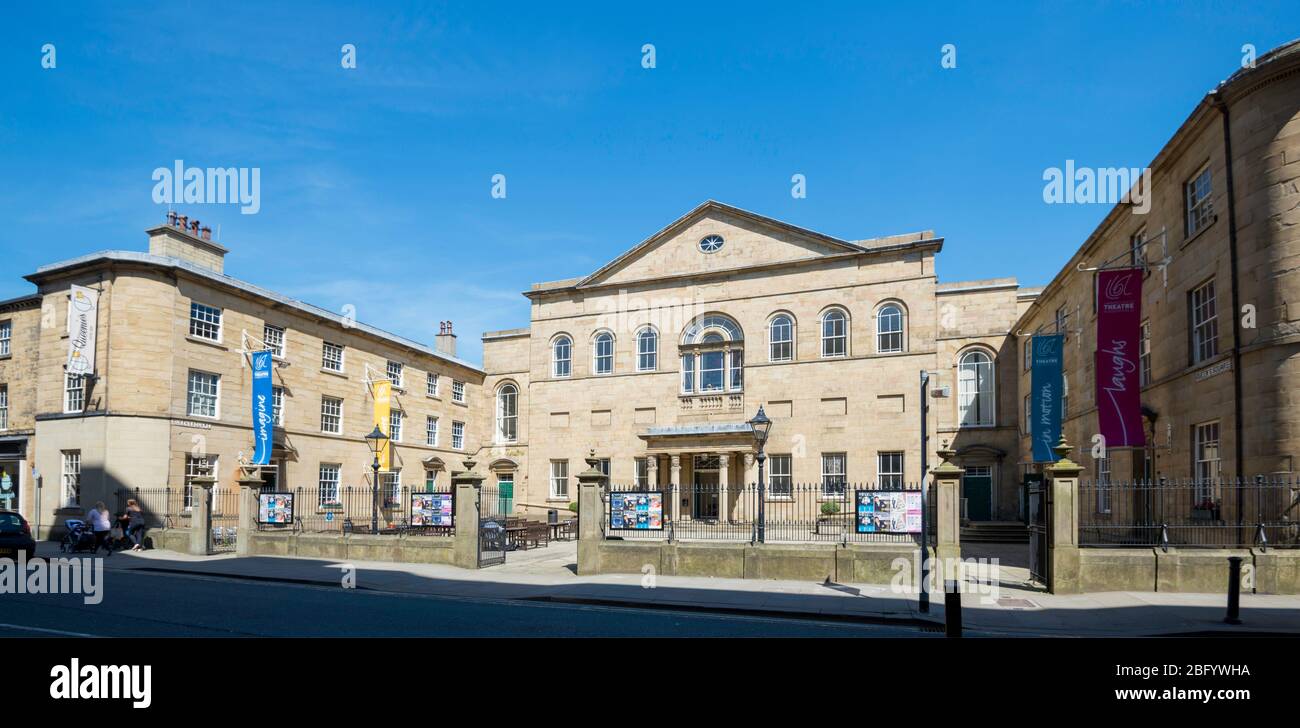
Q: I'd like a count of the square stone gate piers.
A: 6